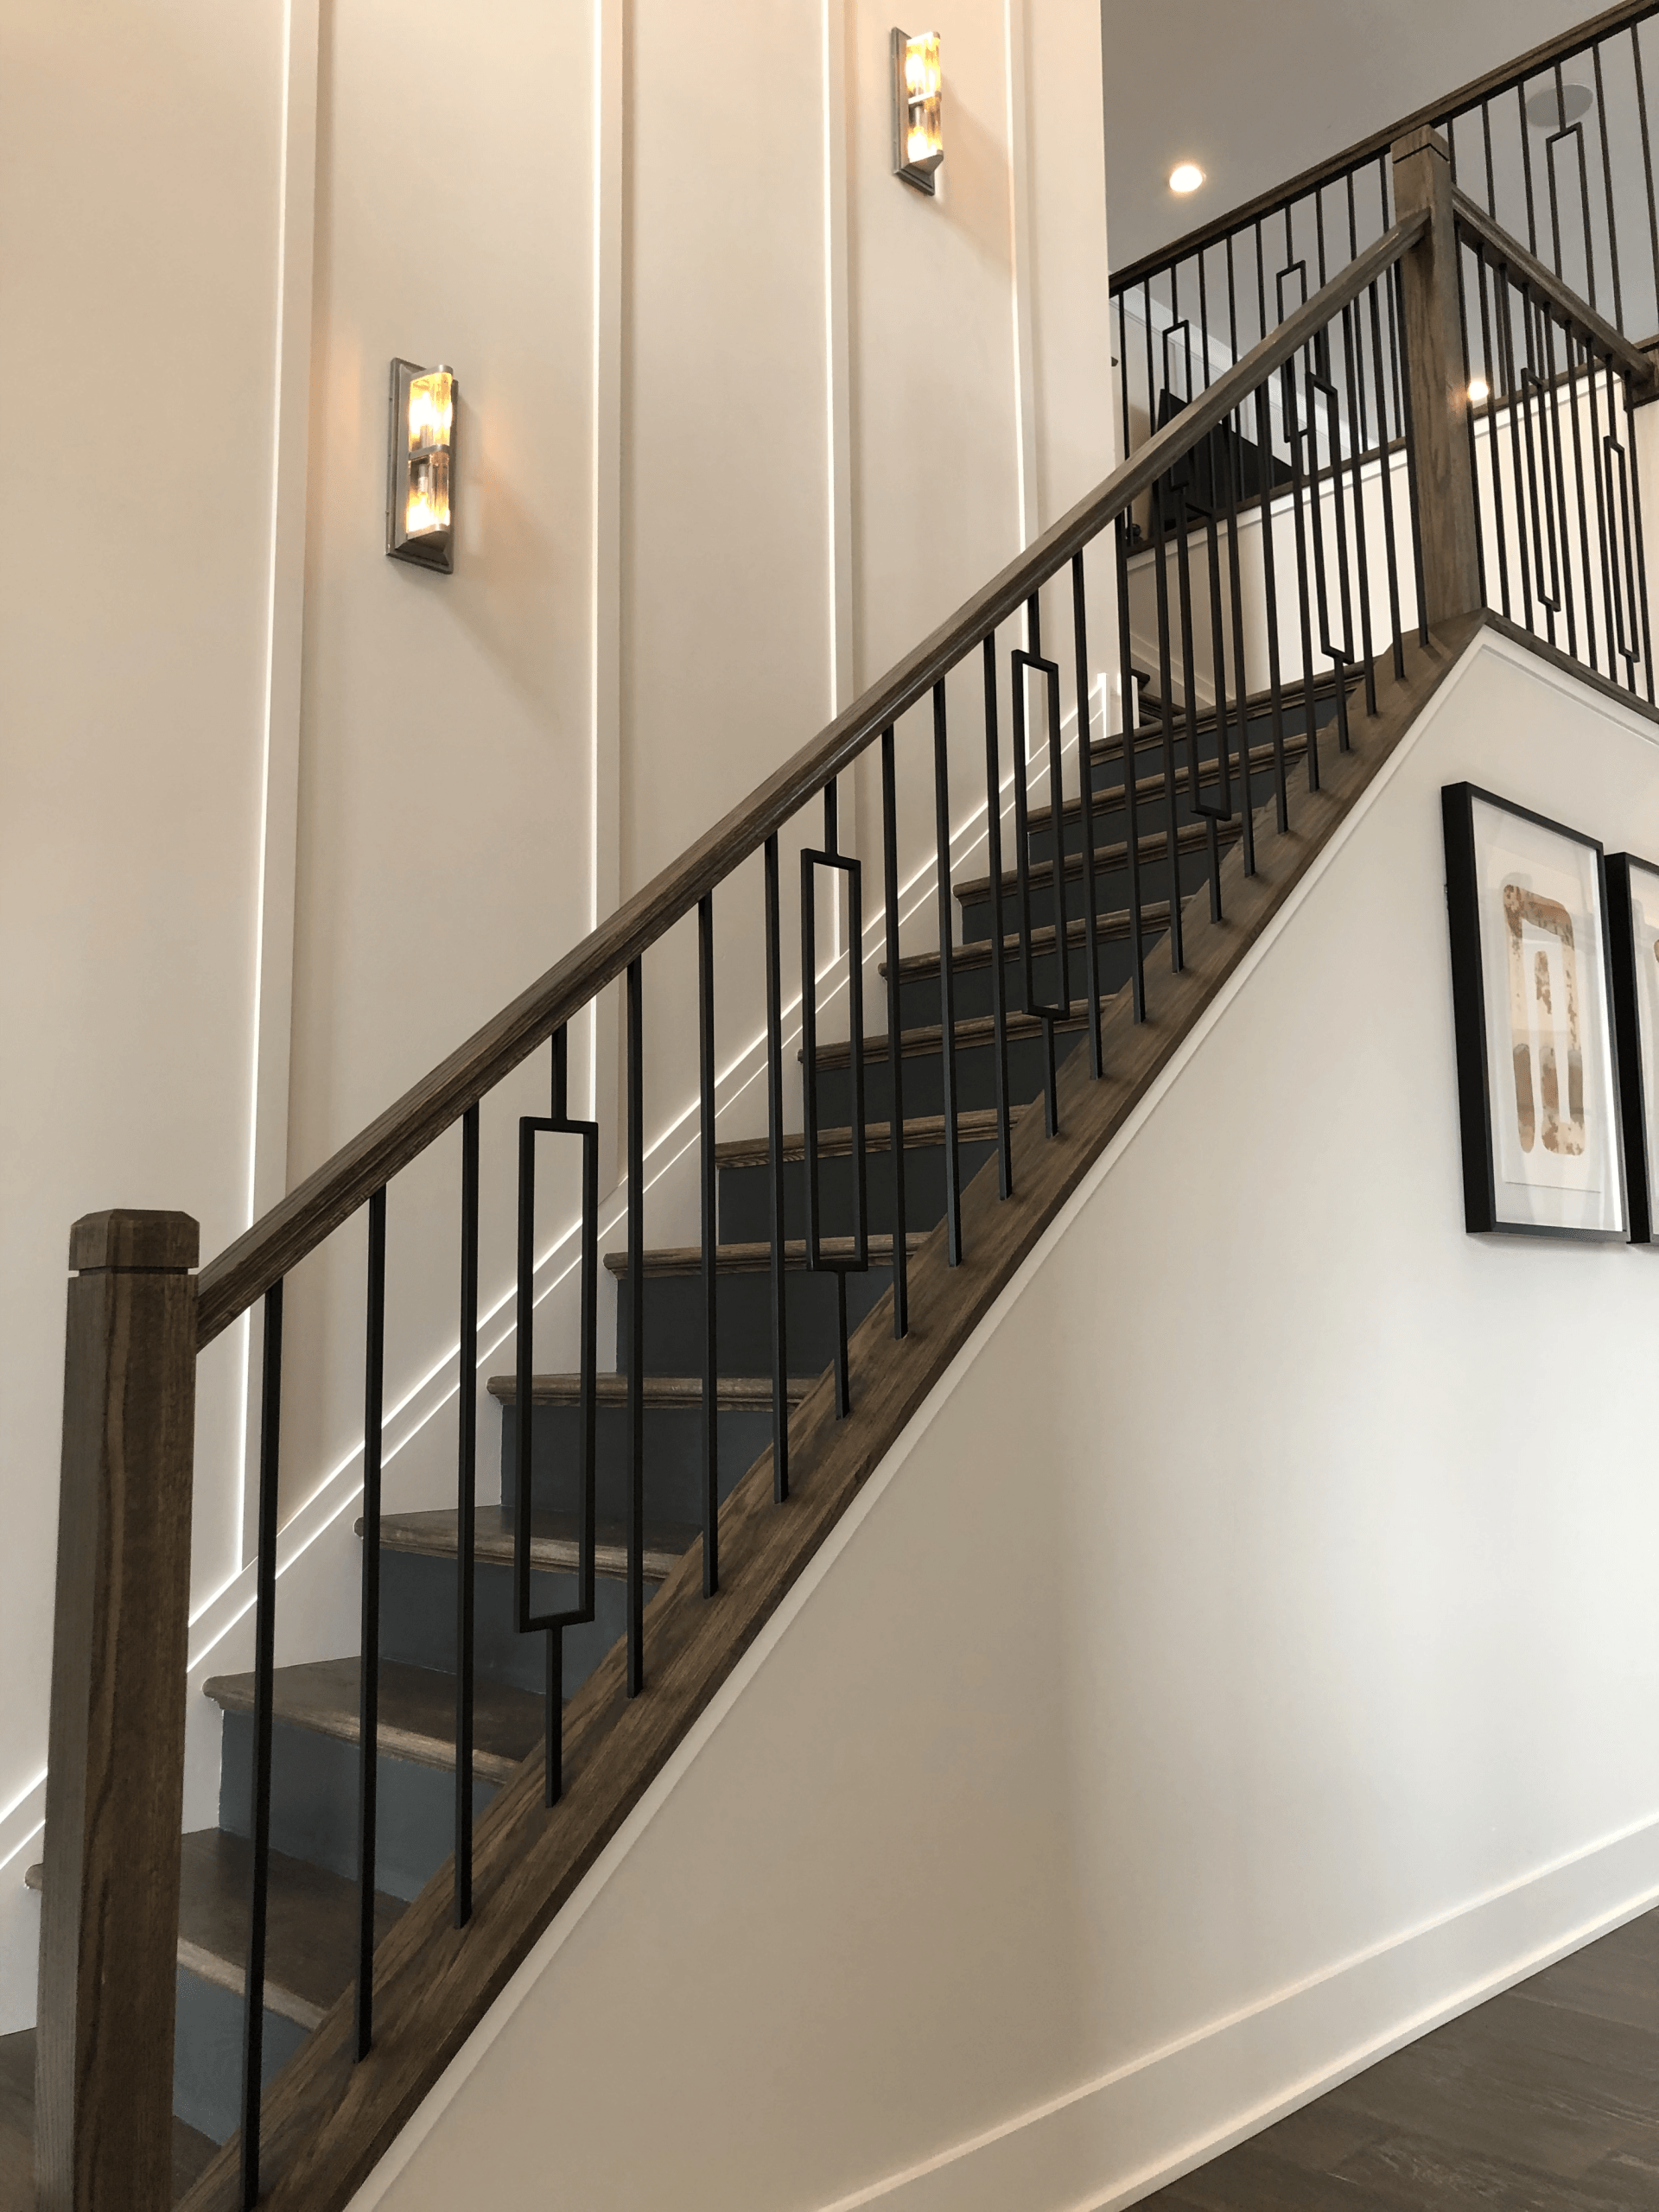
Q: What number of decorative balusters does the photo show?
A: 10